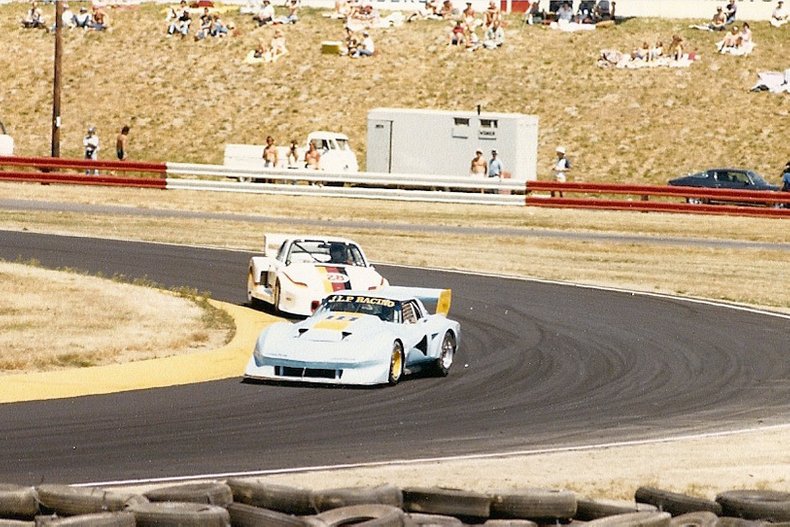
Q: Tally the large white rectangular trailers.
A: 1